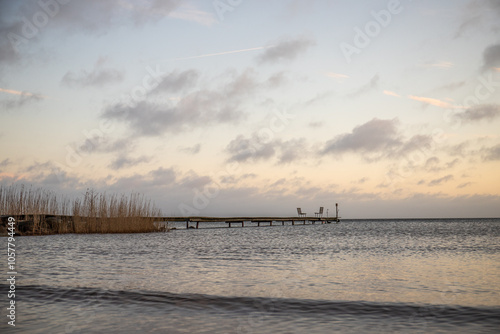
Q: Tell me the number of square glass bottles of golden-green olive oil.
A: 0